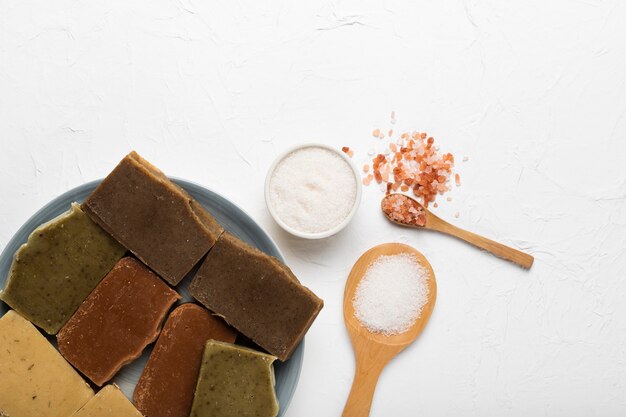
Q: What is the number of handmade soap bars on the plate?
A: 8